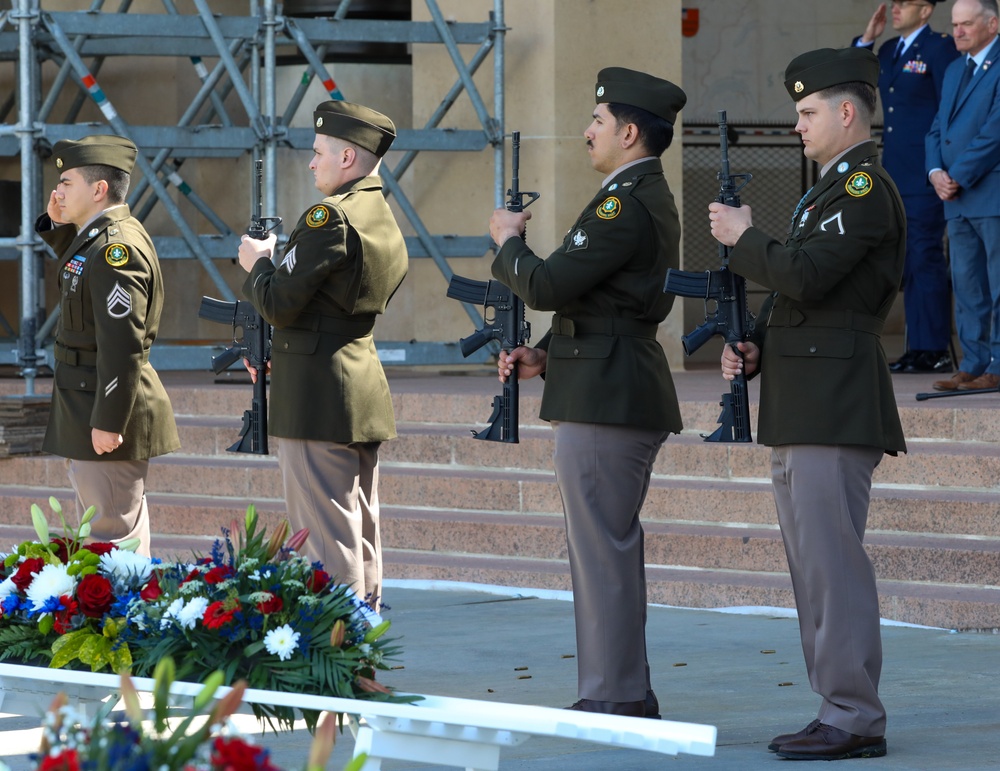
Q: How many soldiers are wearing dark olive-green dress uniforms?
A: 4